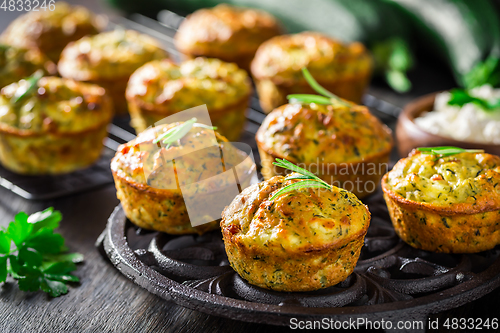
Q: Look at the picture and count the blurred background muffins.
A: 7